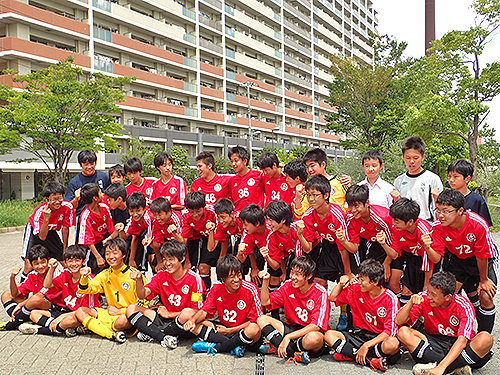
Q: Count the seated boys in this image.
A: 8